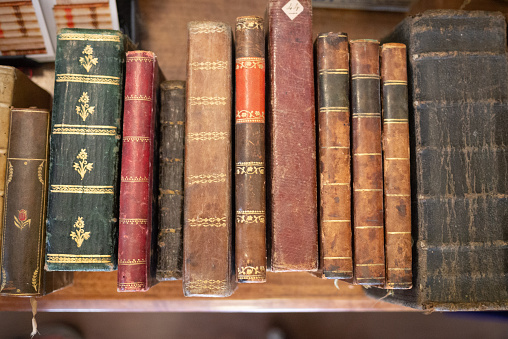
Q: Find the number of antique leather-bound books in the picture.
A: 12